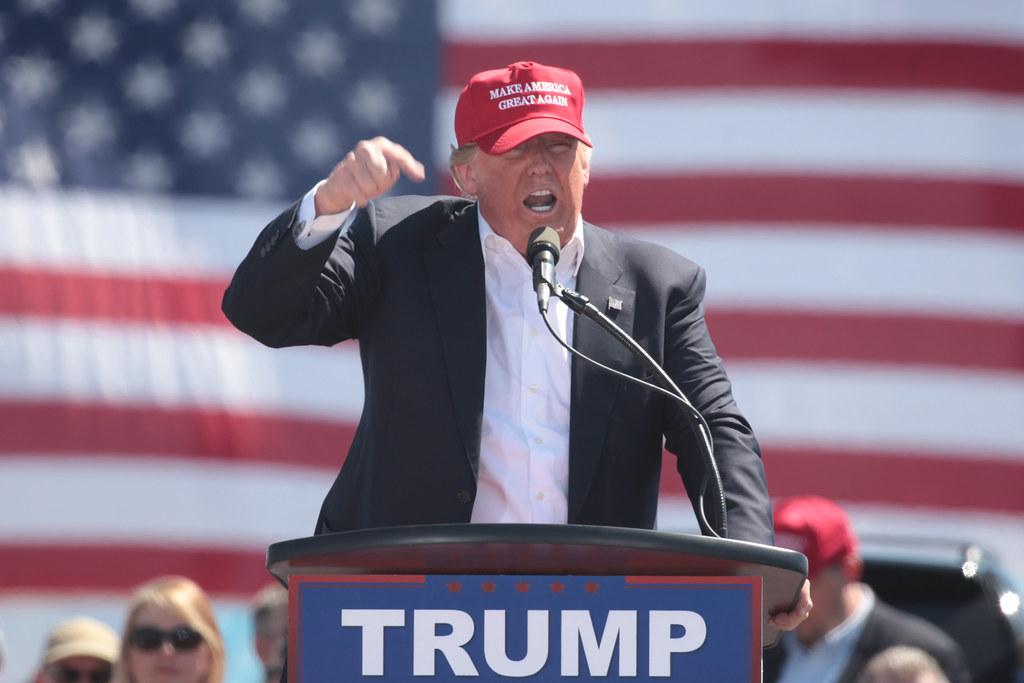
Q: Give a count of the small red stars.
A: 5